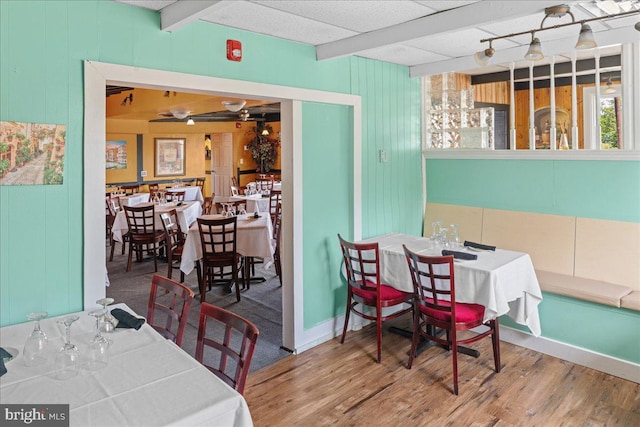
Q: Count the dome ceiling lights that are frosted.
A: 2